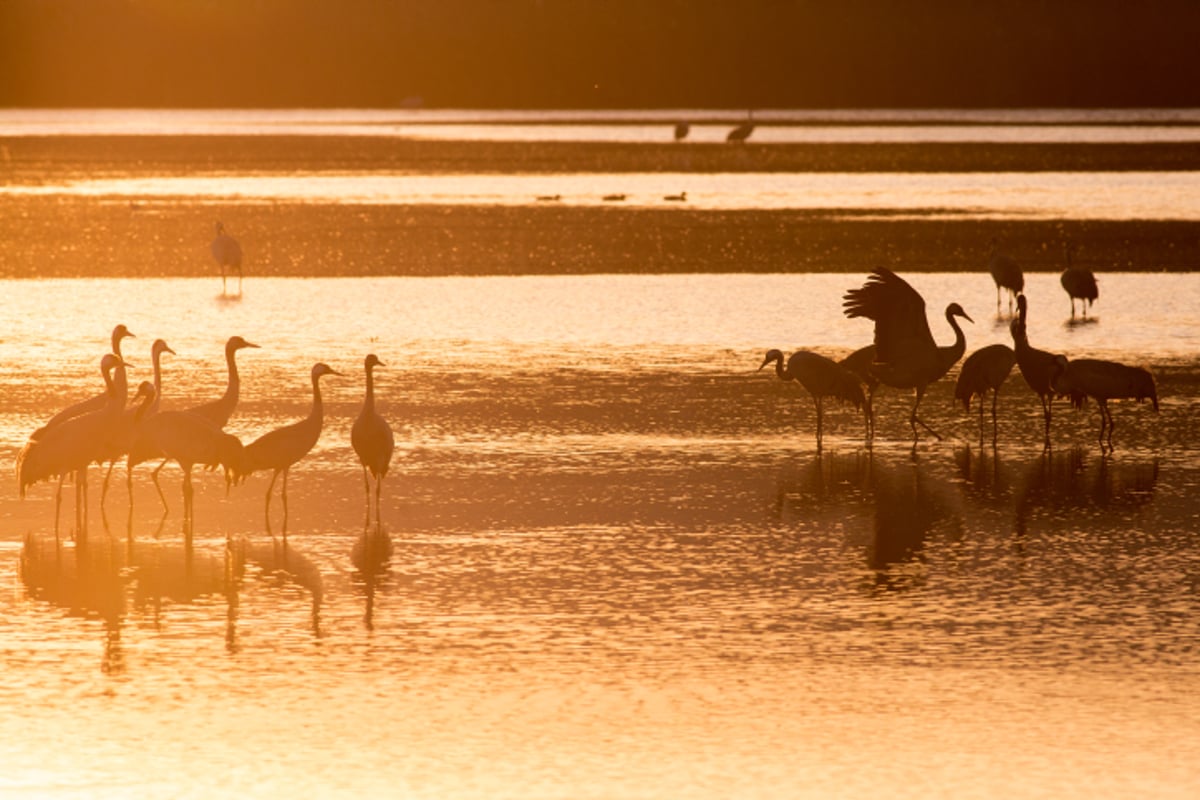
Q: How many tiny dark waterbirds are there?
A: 3